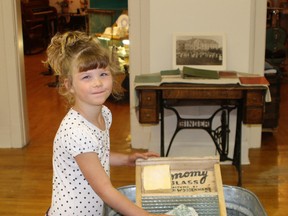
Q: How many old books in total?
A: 5